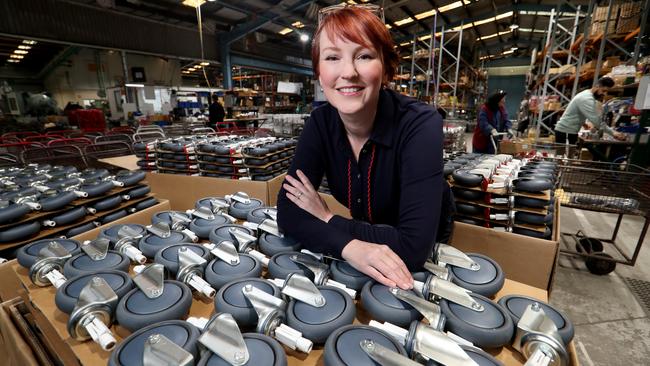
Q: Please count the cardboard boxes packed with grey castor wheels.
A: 4